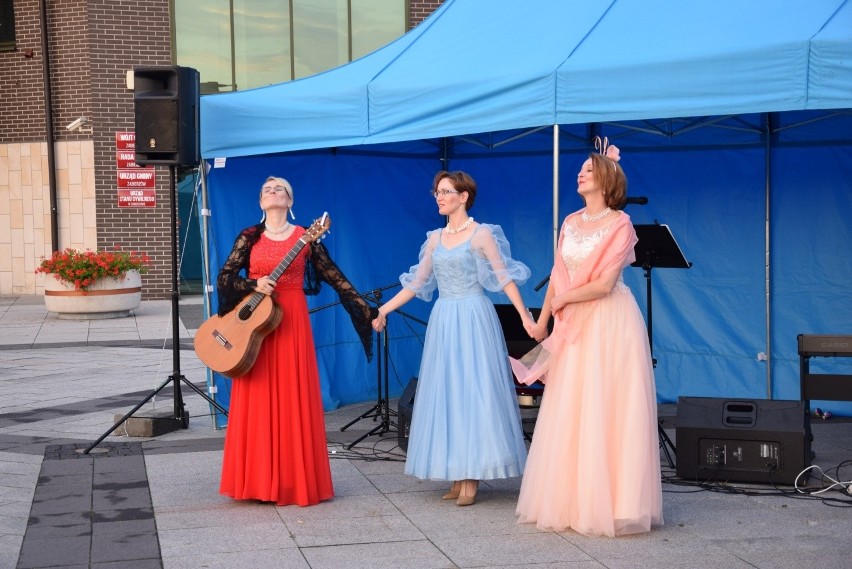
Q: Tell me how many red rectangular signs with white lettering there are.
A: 4